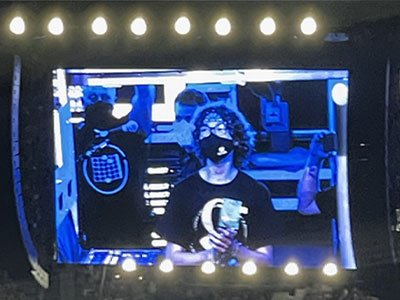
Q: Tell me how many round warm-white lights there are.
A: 14